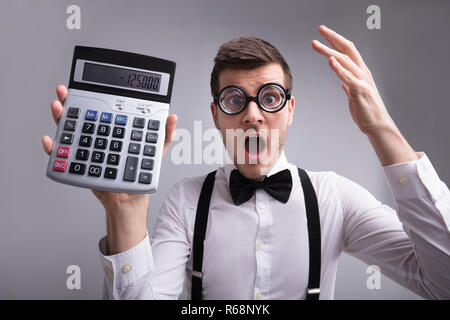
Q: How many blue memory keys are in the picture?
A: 3